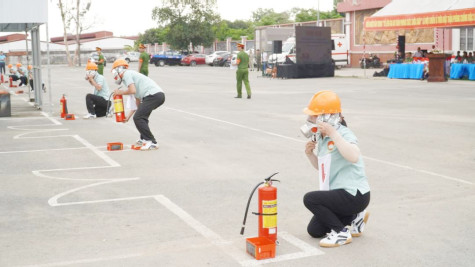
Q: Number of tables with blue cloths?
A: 2